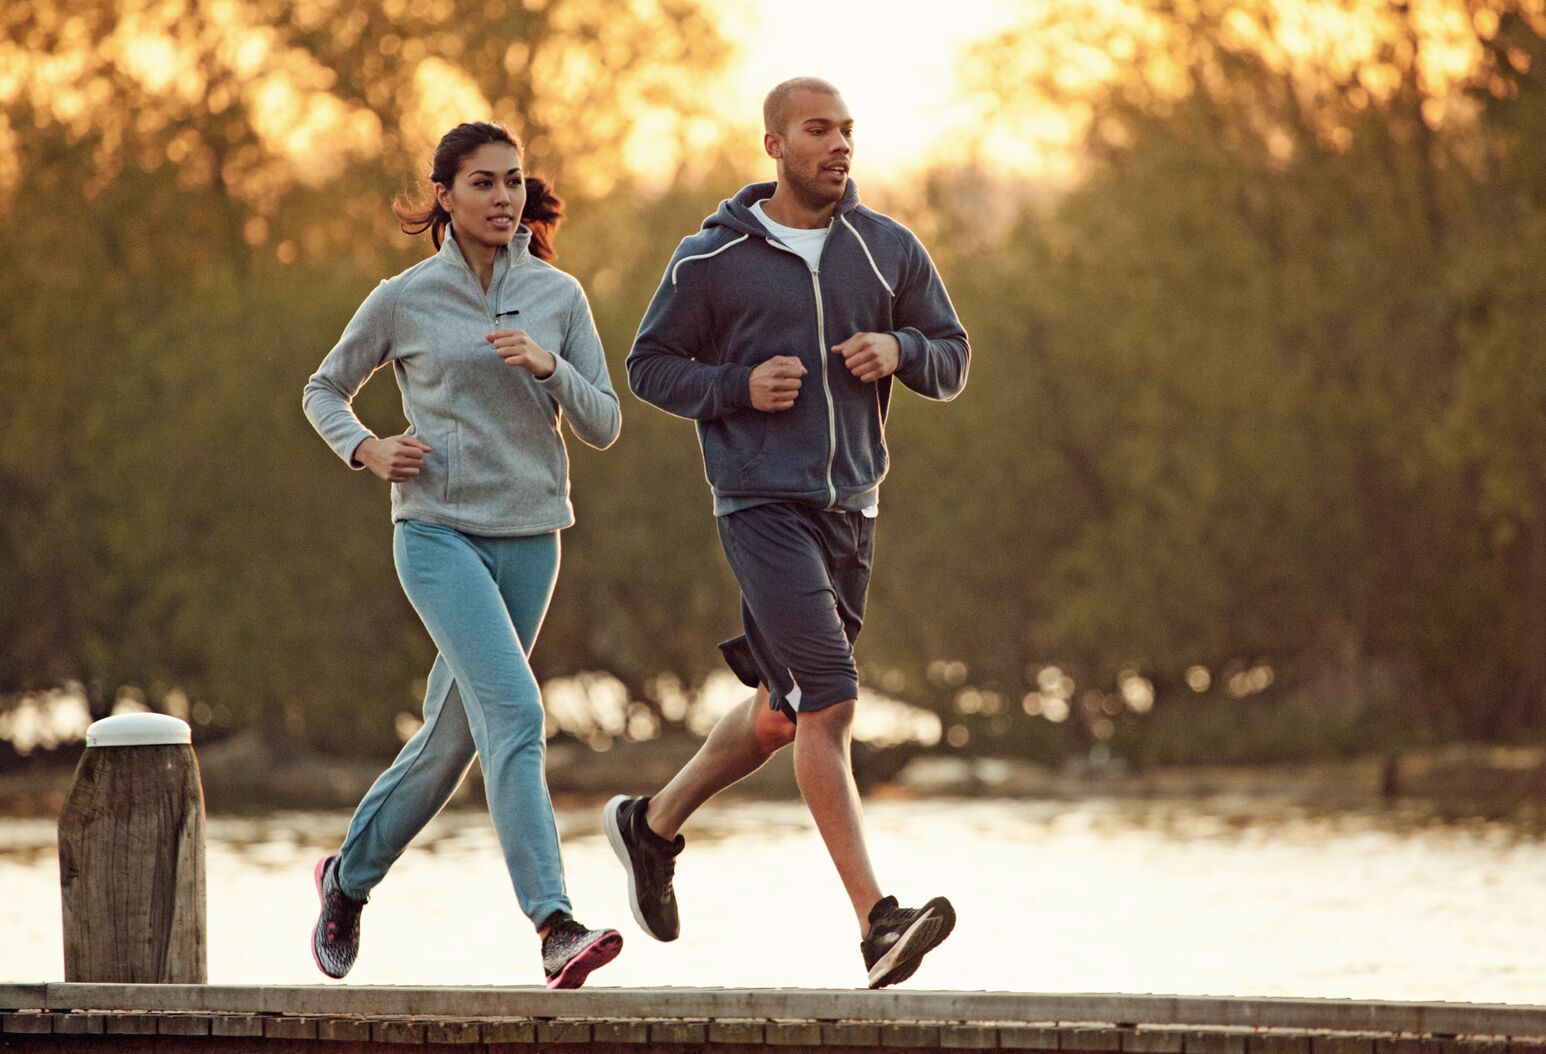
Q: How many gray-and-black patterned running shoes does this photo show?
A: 2